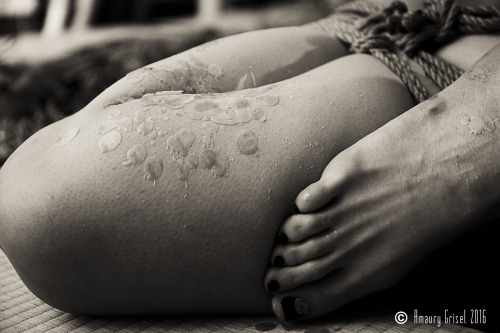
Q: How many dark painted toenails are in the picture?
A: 5